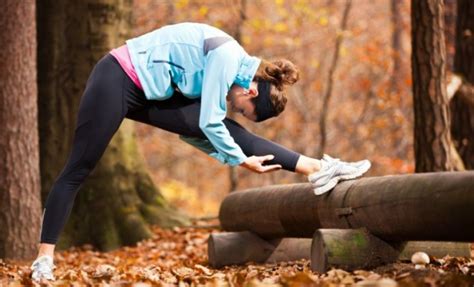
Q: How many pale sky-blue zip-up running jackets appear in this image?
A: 1